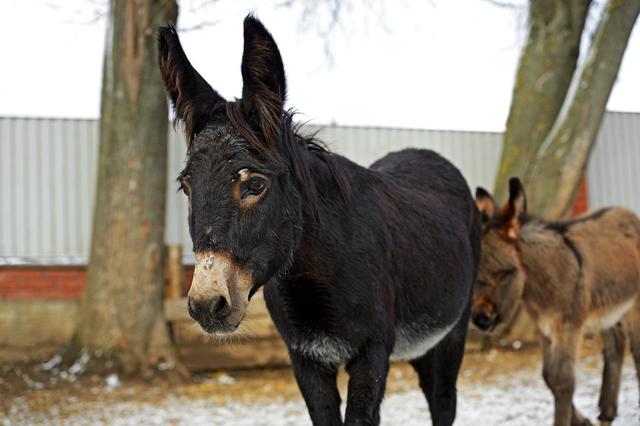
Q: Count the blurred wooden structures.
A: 1